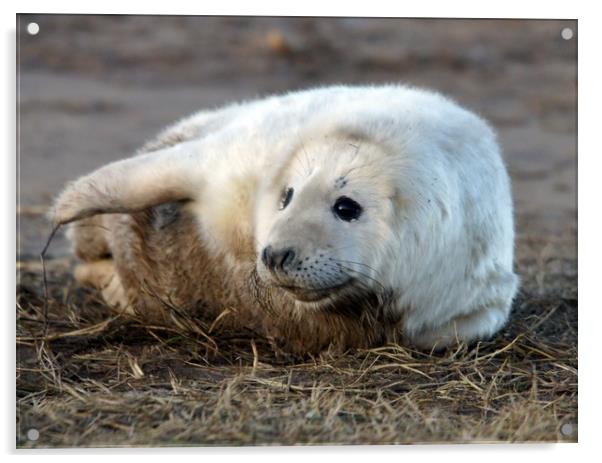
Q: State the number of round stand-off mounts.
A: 4